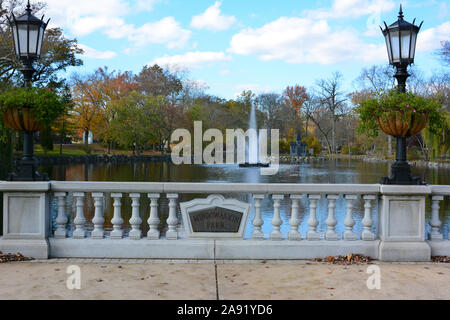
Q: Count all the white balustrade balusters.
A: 15